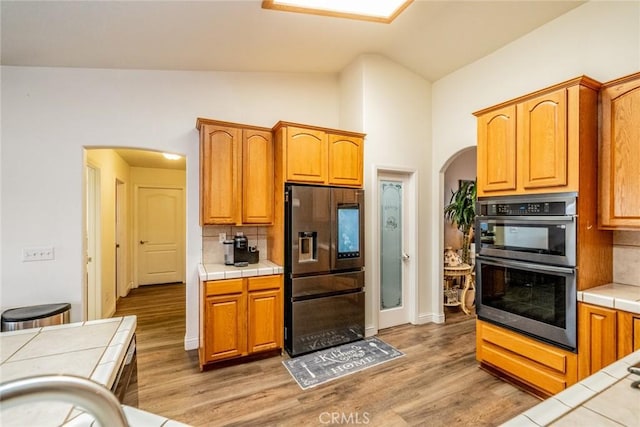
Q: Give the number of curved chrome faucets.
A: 1